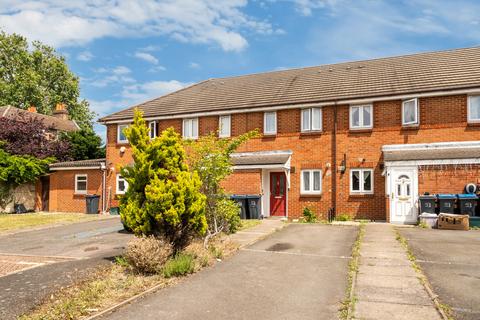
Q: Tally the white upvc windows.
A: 13